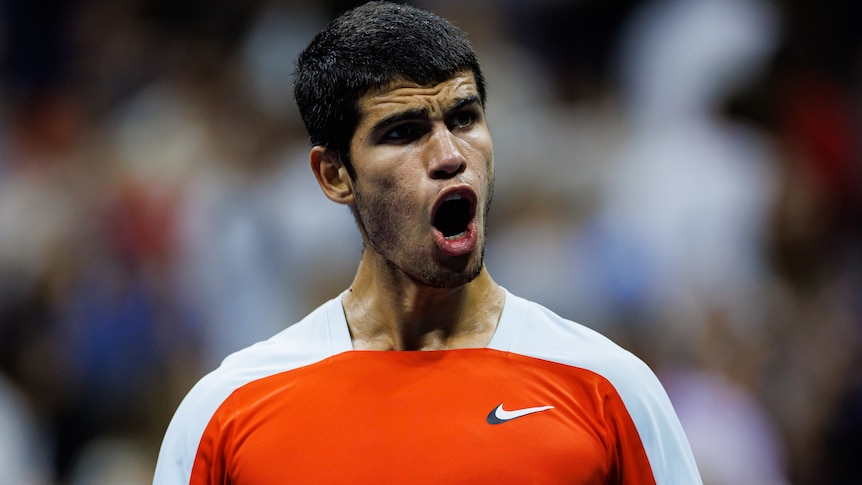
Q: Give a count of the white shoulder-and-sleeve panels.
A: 2